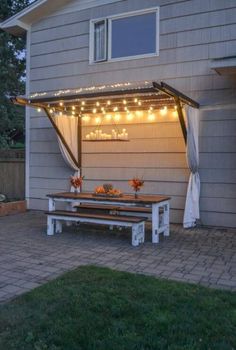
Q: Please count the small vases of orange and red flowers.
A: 2